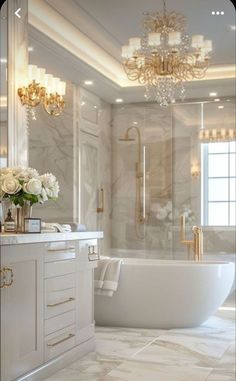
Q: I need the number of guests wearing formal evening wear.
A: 0